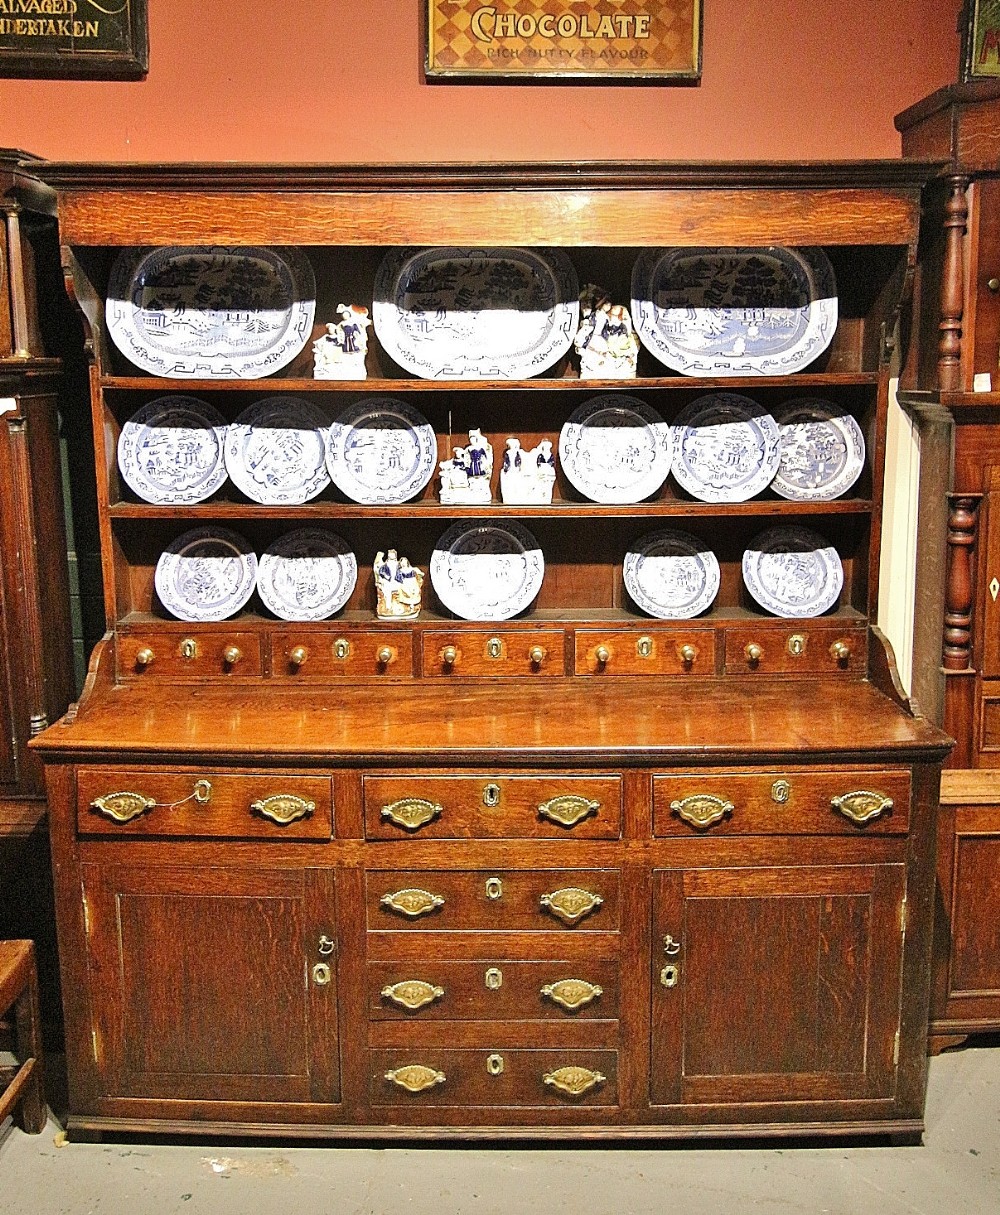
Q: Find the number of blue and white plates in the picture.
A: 14